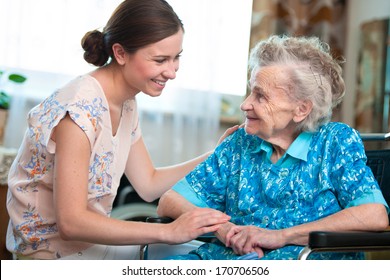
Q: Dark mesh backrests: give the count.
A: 1